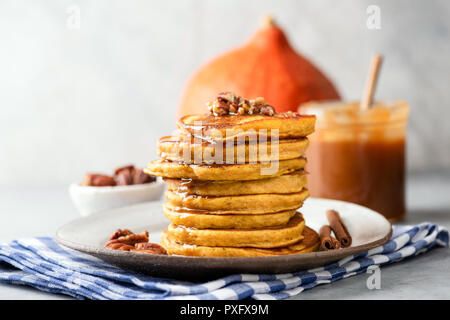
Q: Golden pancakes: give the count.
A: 8